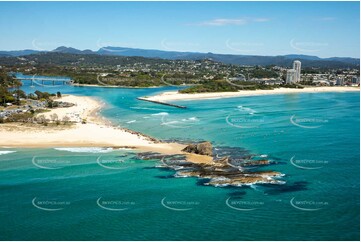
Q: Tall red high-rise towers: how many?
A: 0